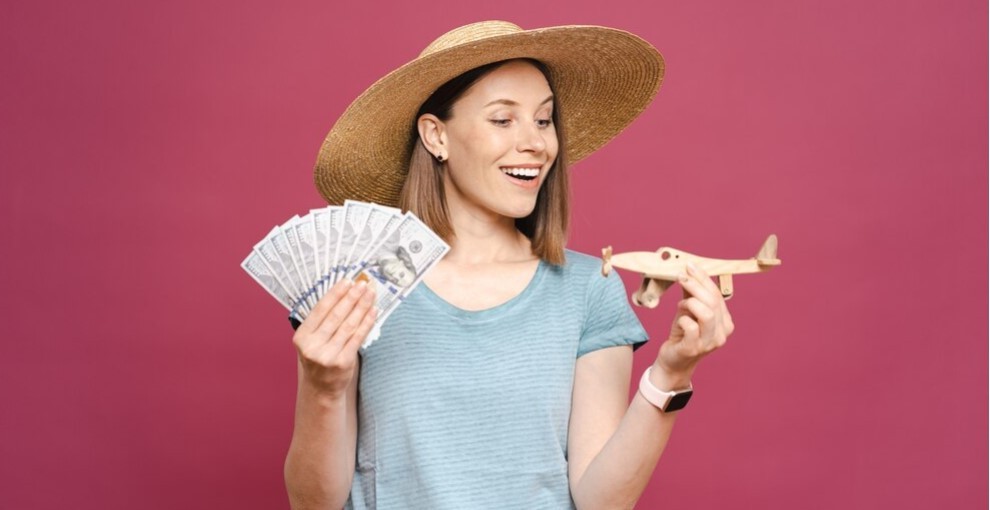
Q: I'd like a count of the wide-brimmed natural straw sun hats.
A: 1